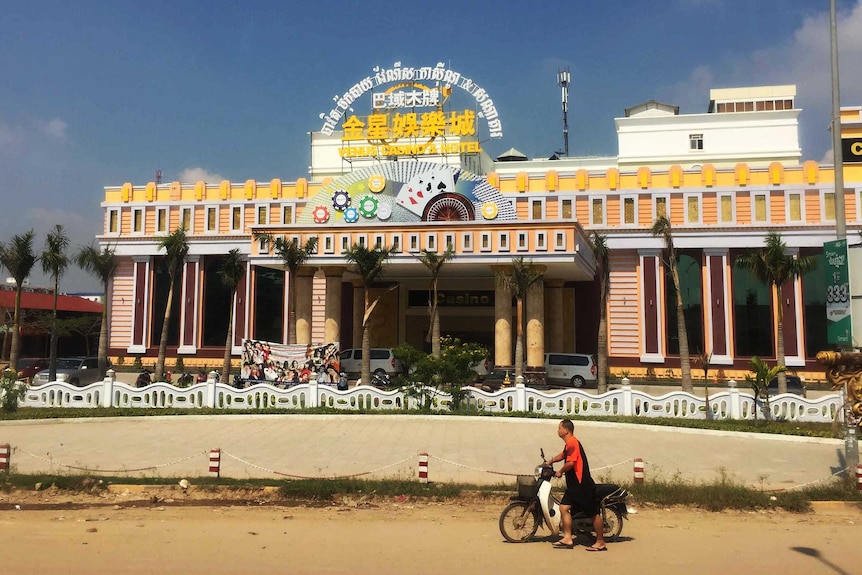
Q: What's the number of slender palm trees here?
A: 12